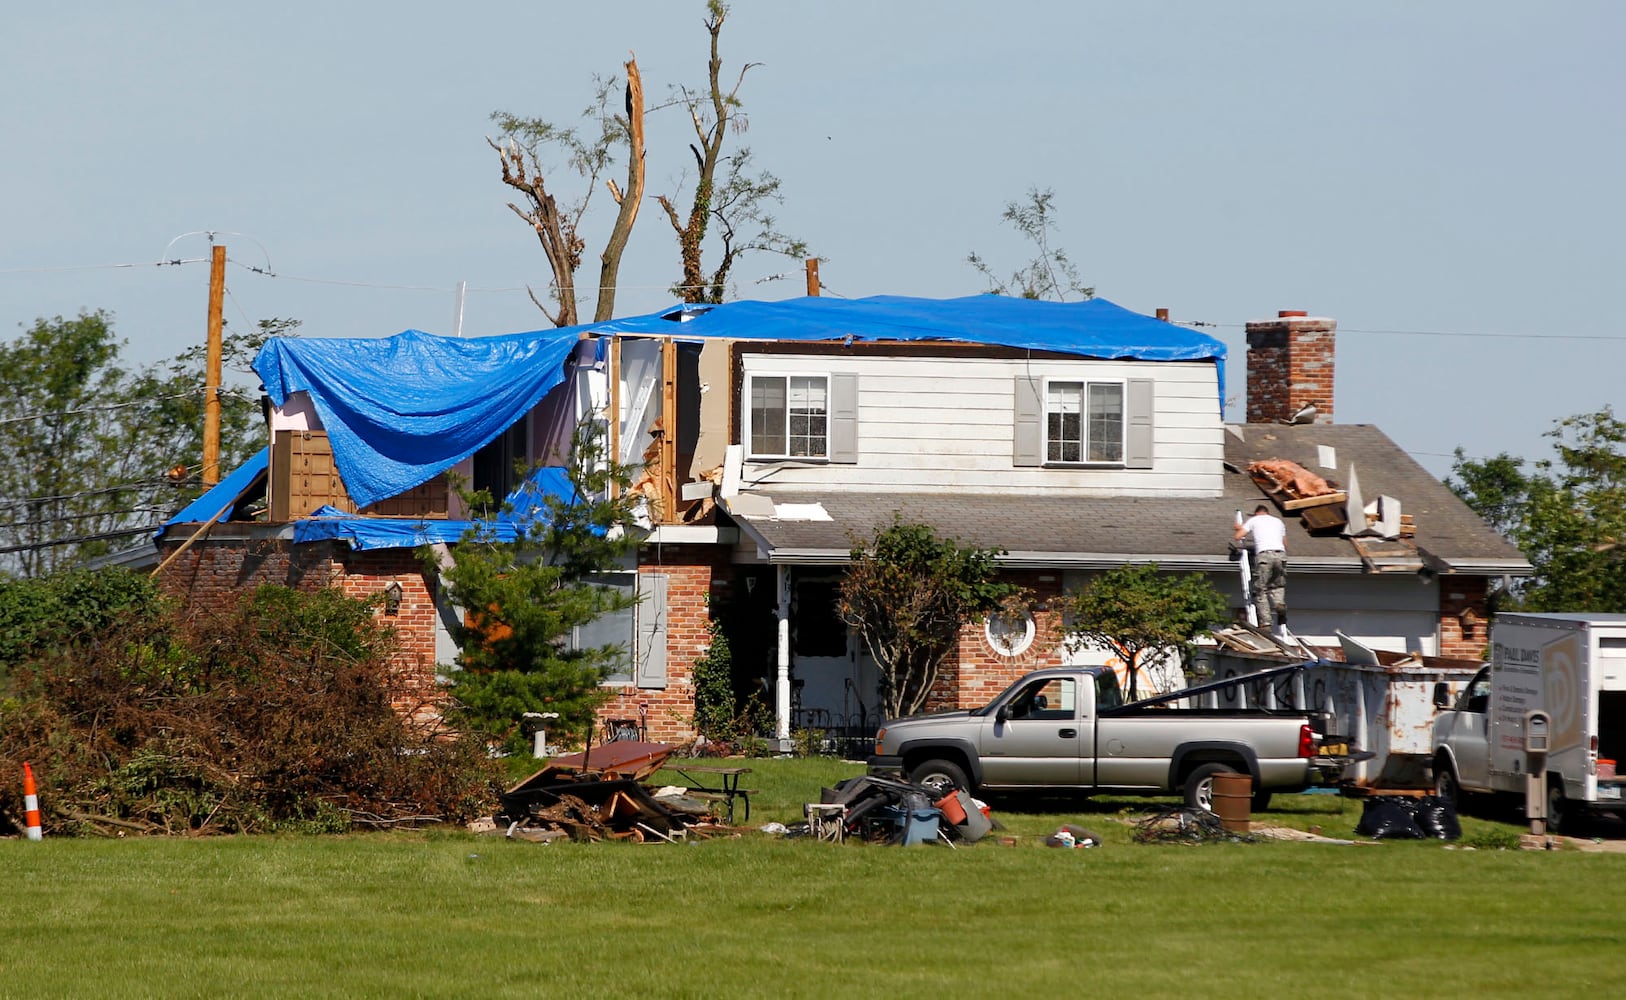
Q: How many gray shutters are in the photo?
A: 5